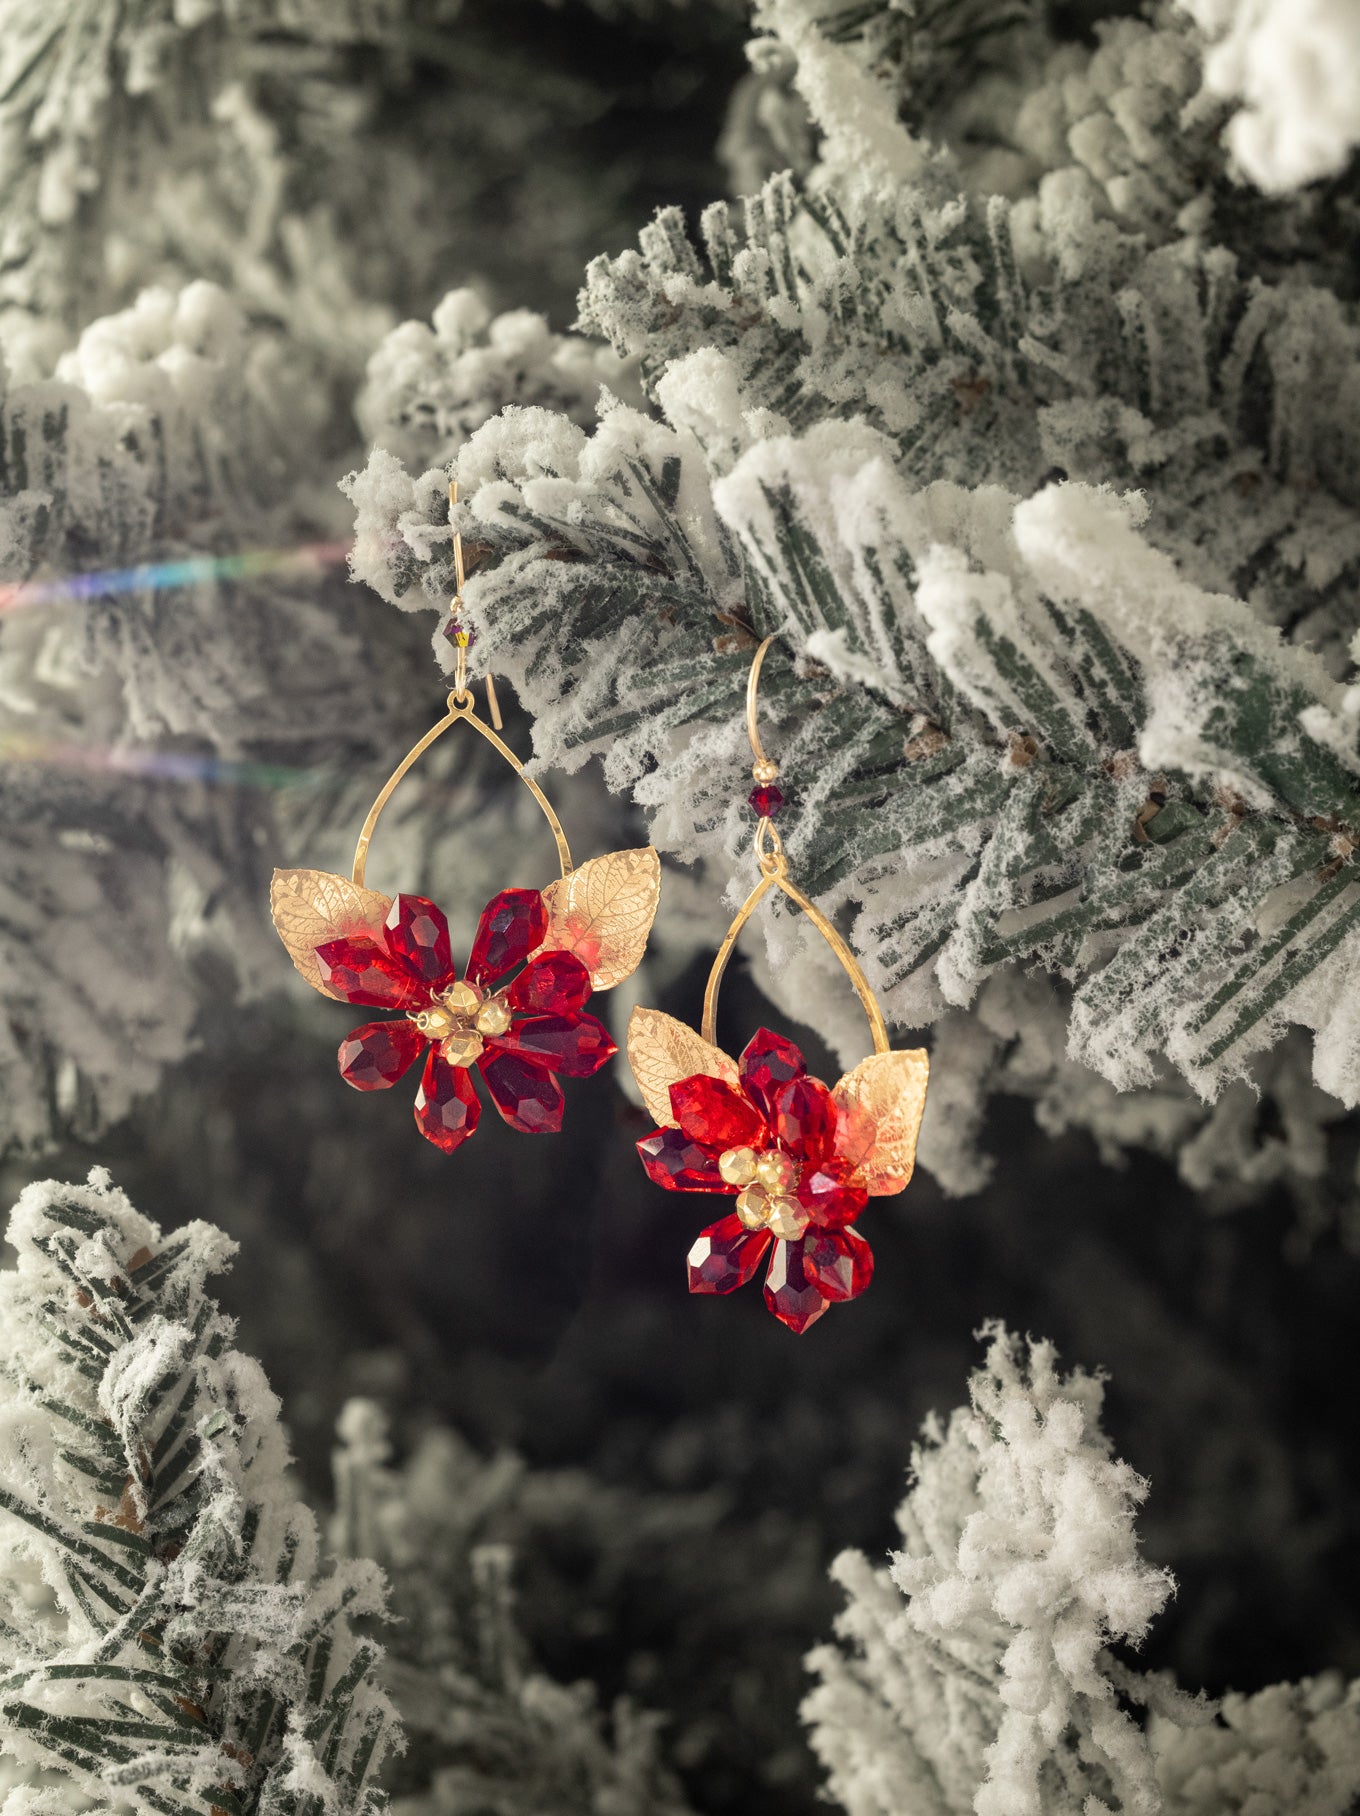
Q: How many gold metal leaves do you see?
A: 4